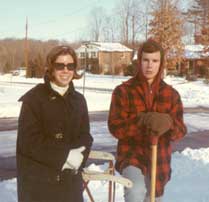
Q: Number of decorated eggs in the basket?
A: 0